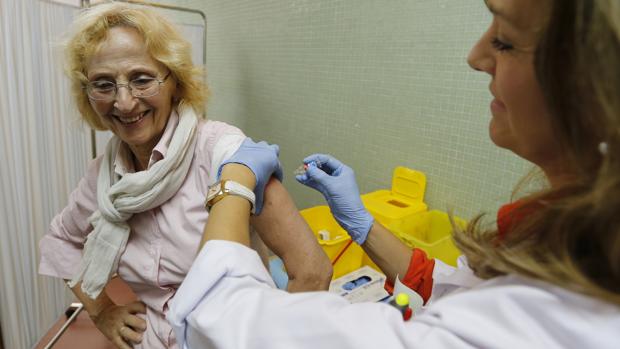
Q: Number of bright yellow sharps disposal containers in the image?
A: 3